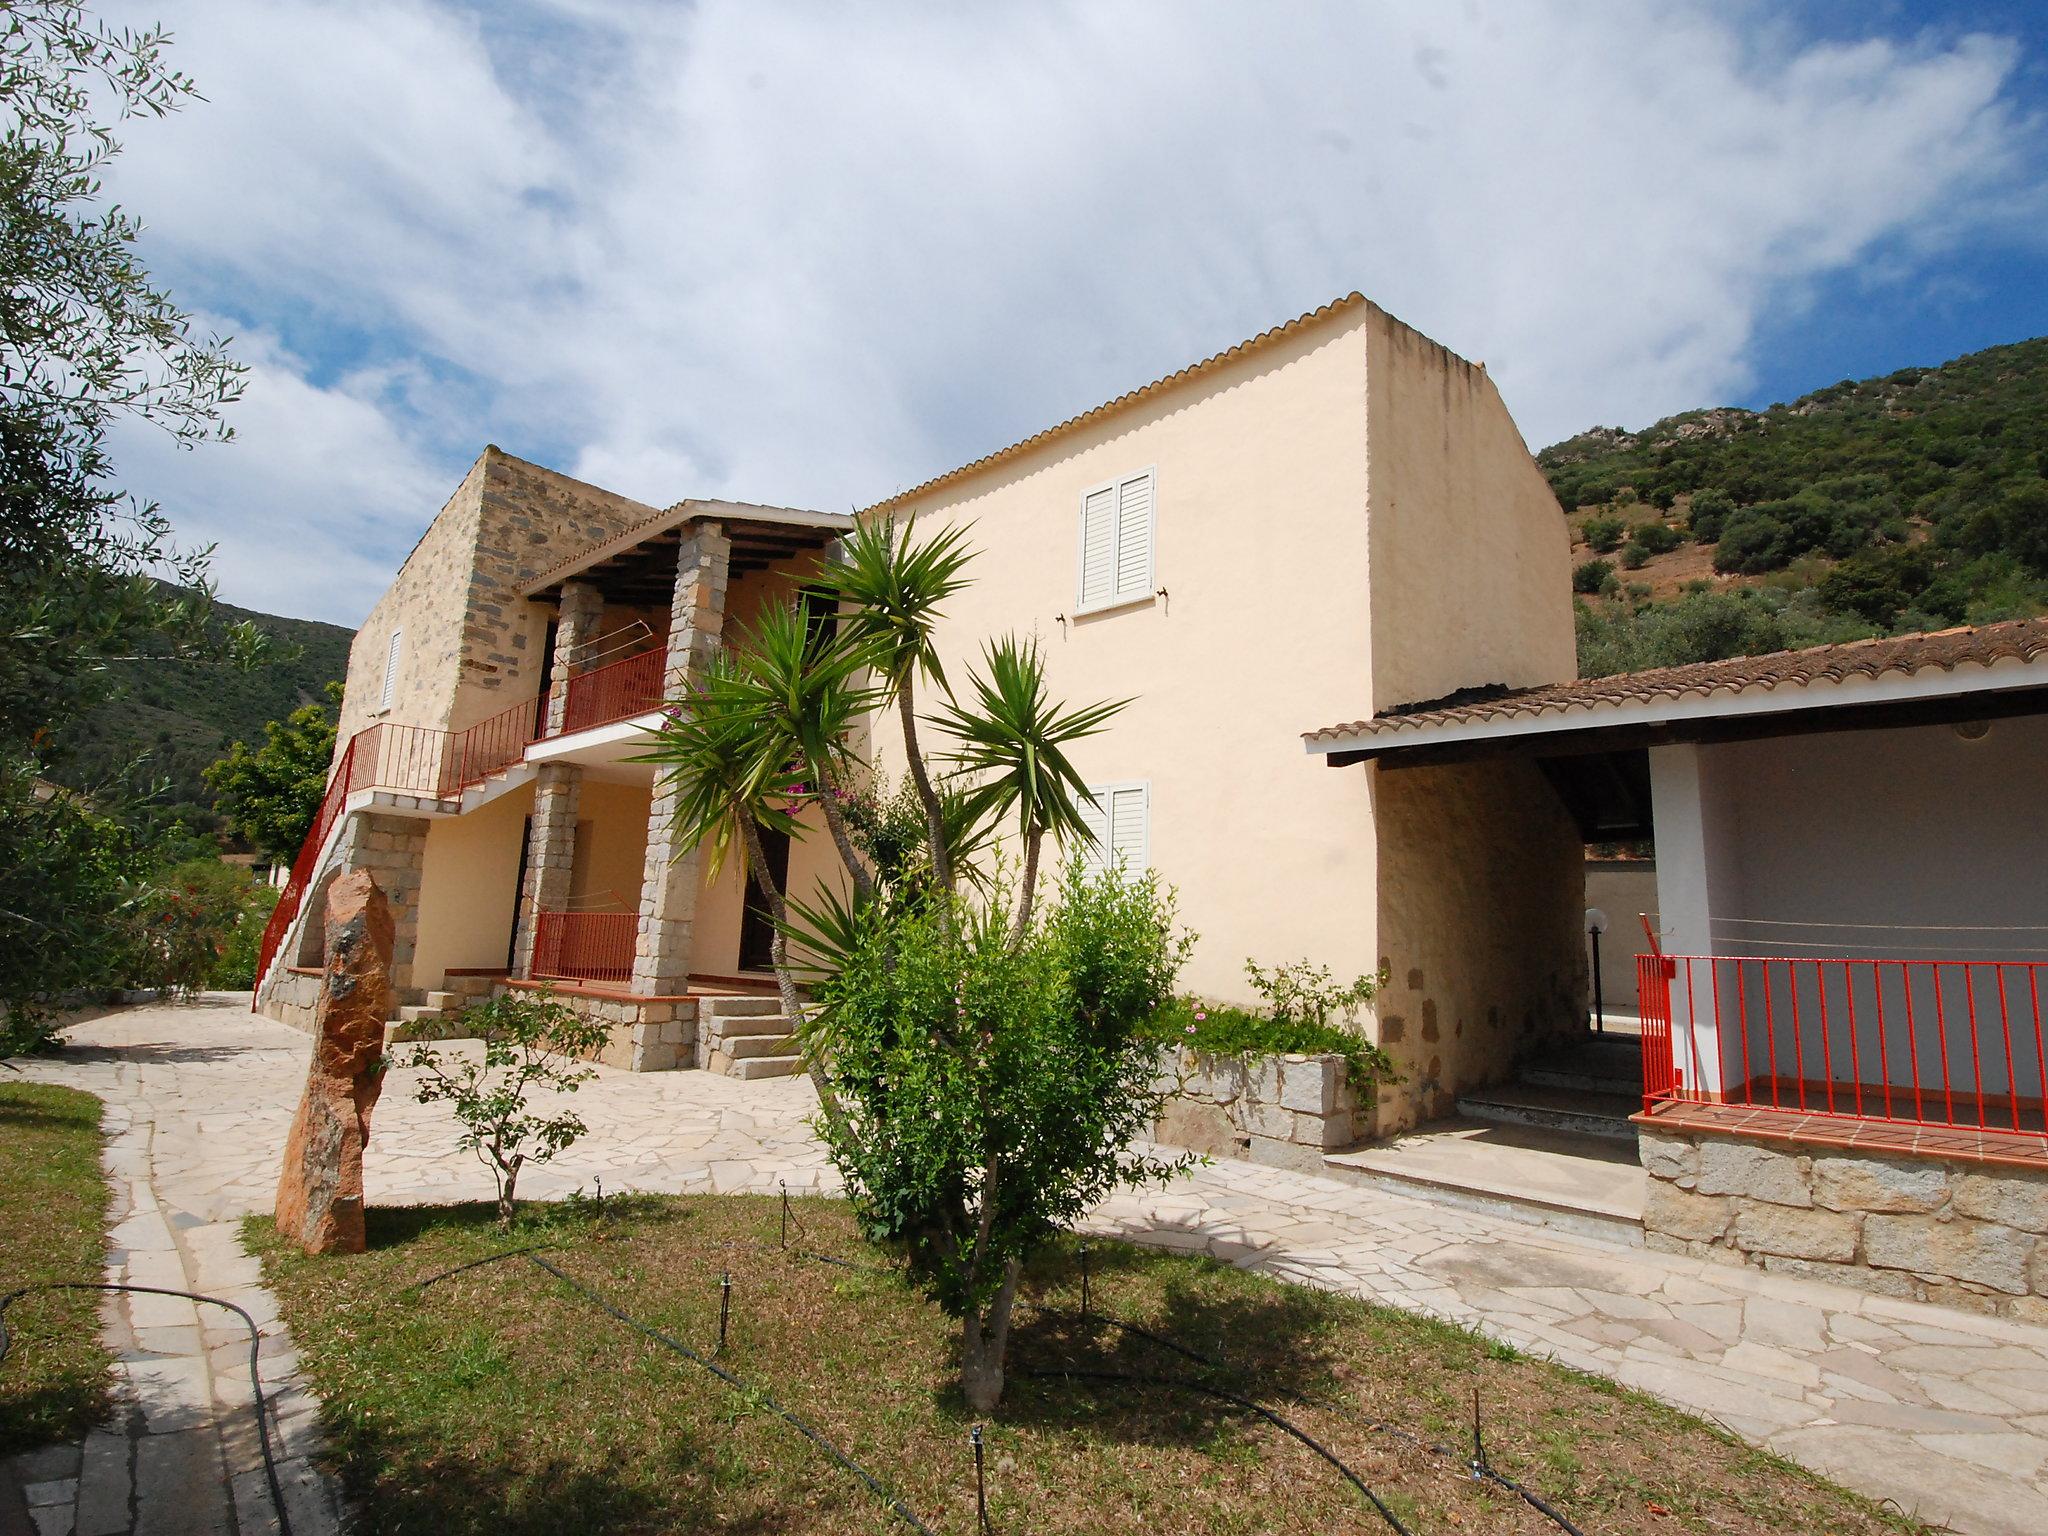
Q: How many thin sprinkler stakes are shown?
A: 6